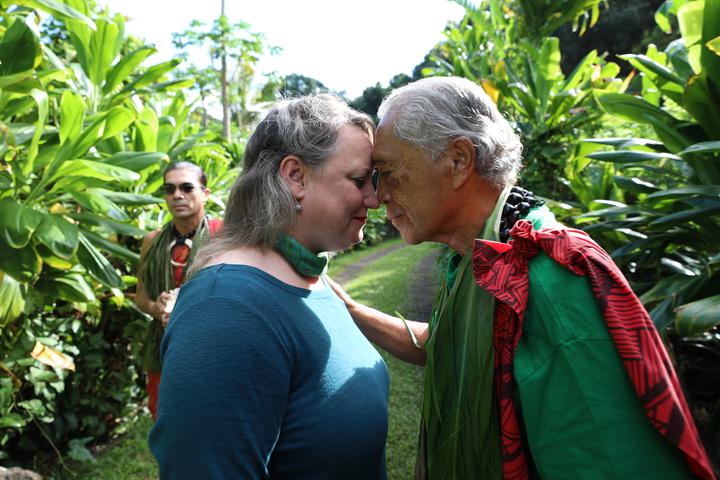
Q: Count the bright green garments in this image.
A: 1